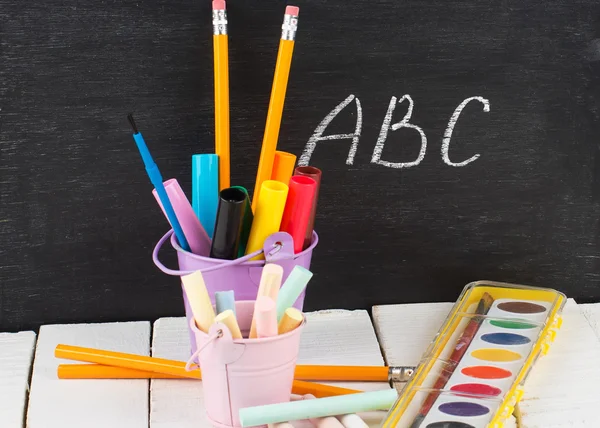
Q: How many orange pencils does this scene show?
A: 4